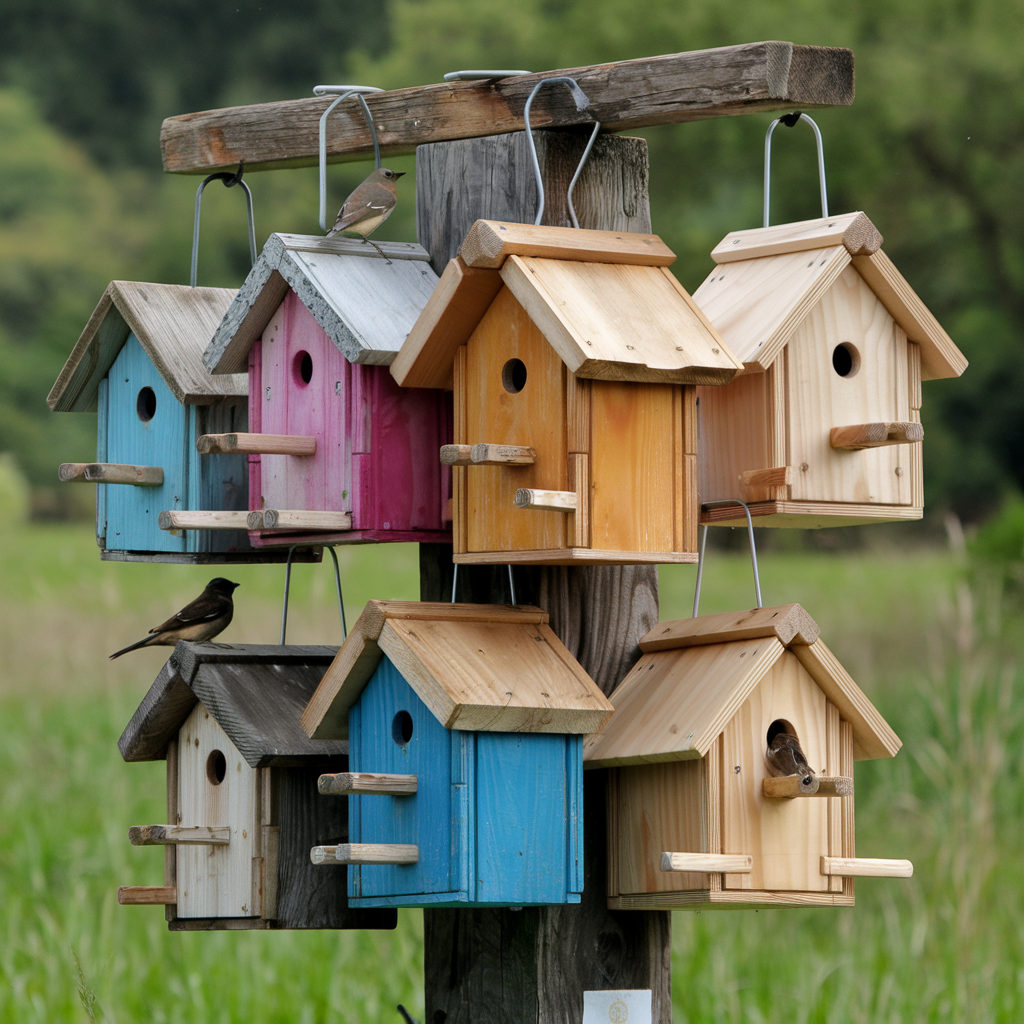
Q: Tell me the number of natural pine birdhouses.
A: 2